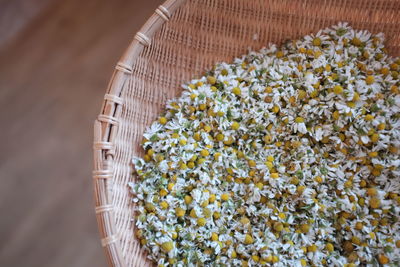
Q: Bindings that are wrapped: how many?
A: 9